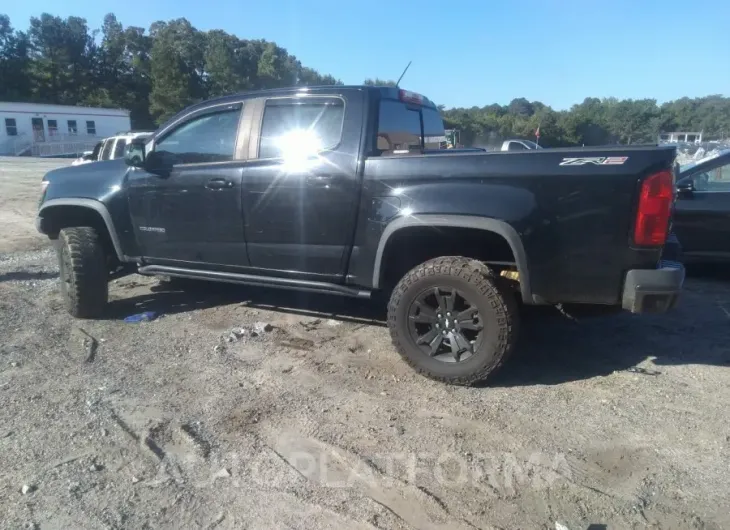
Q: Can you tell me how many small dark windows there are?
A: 4